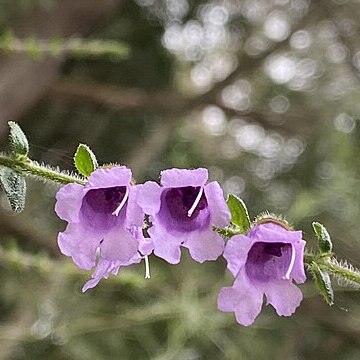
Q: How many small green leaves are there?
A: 6